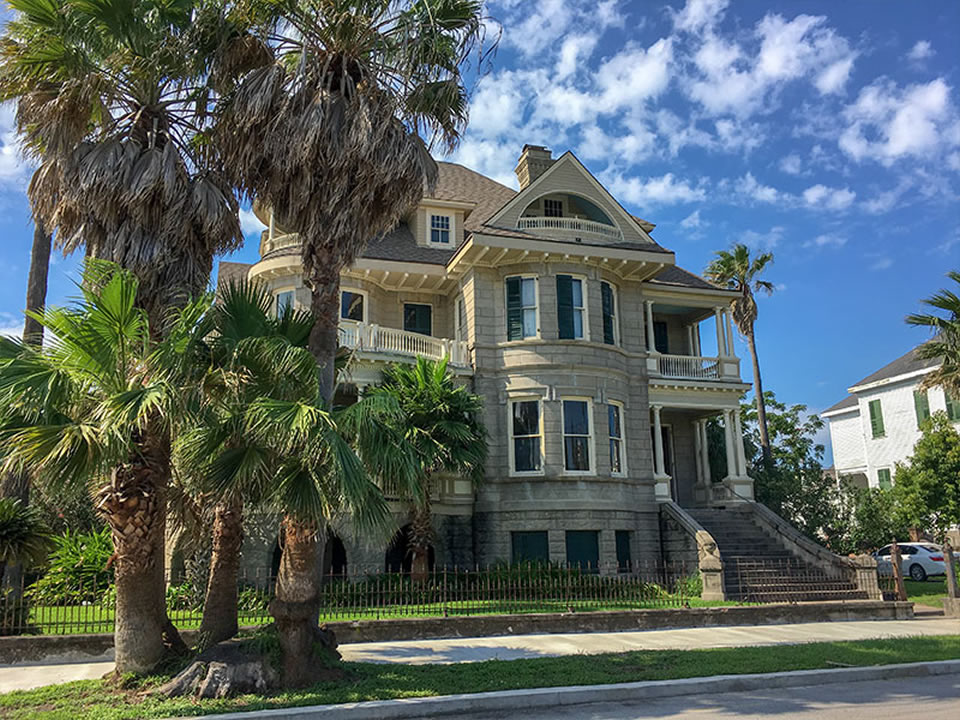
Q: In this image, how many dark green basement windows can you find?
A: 3